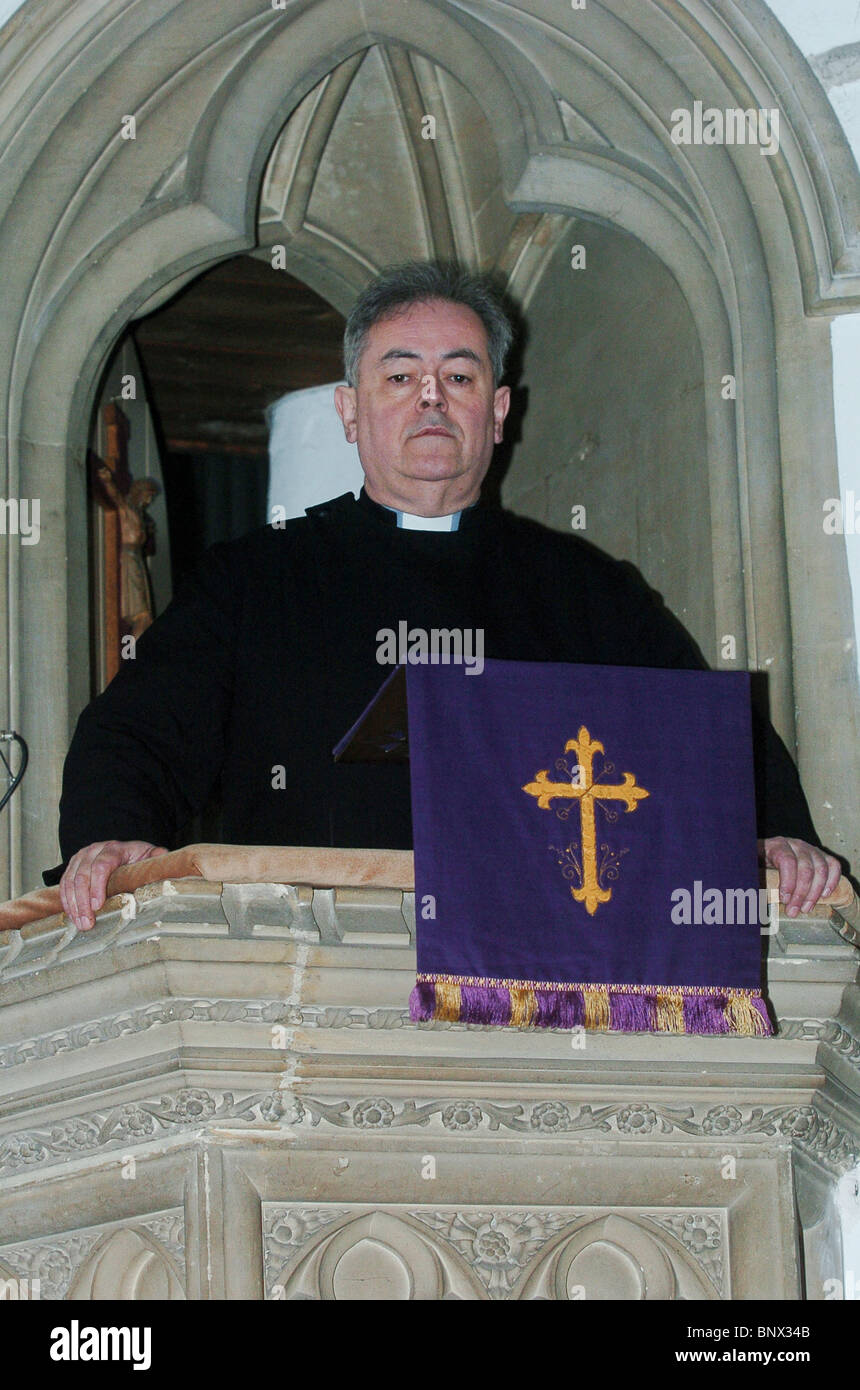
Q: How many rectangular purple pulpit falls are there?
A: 1